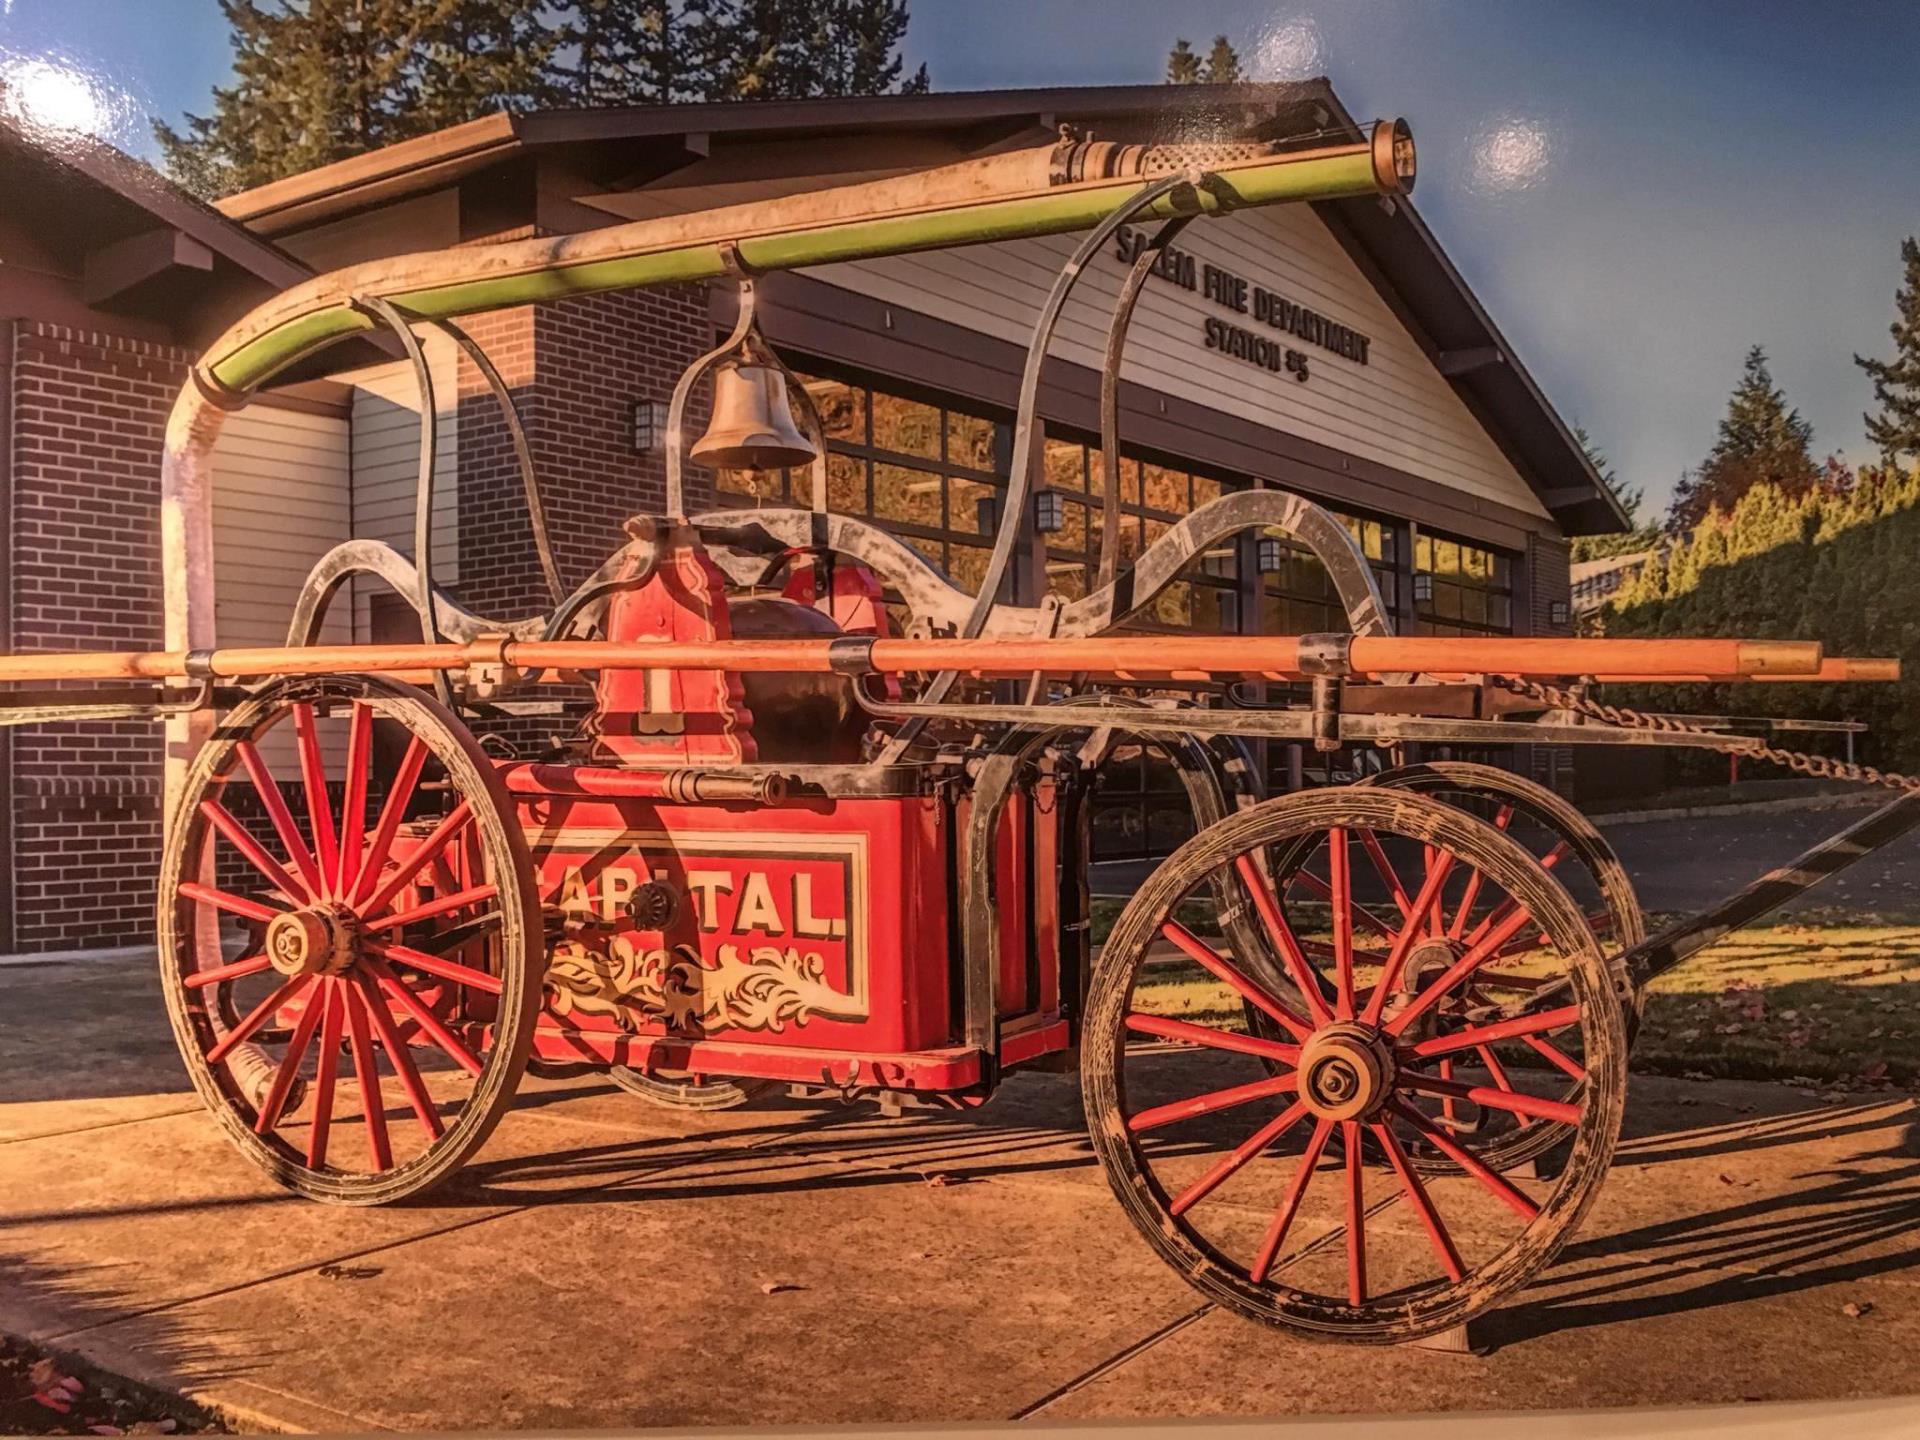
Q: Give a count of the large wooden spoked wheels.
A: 4